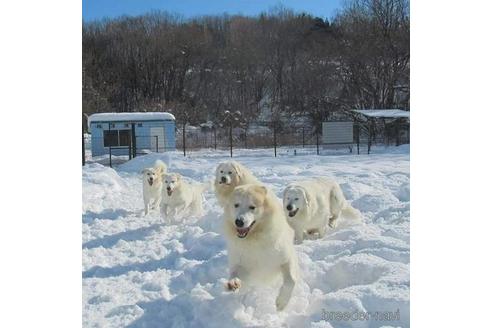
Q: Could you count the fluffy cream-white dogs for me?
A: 5